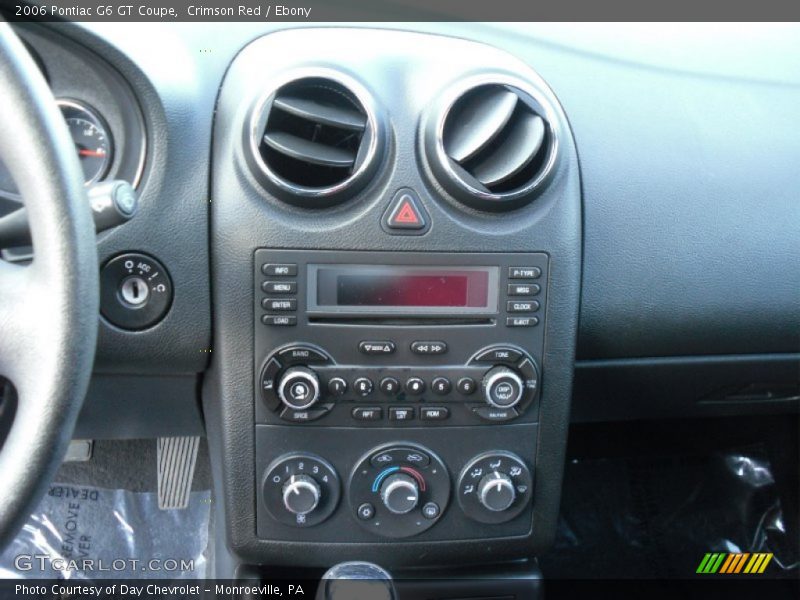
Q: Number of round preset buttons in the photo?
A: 6